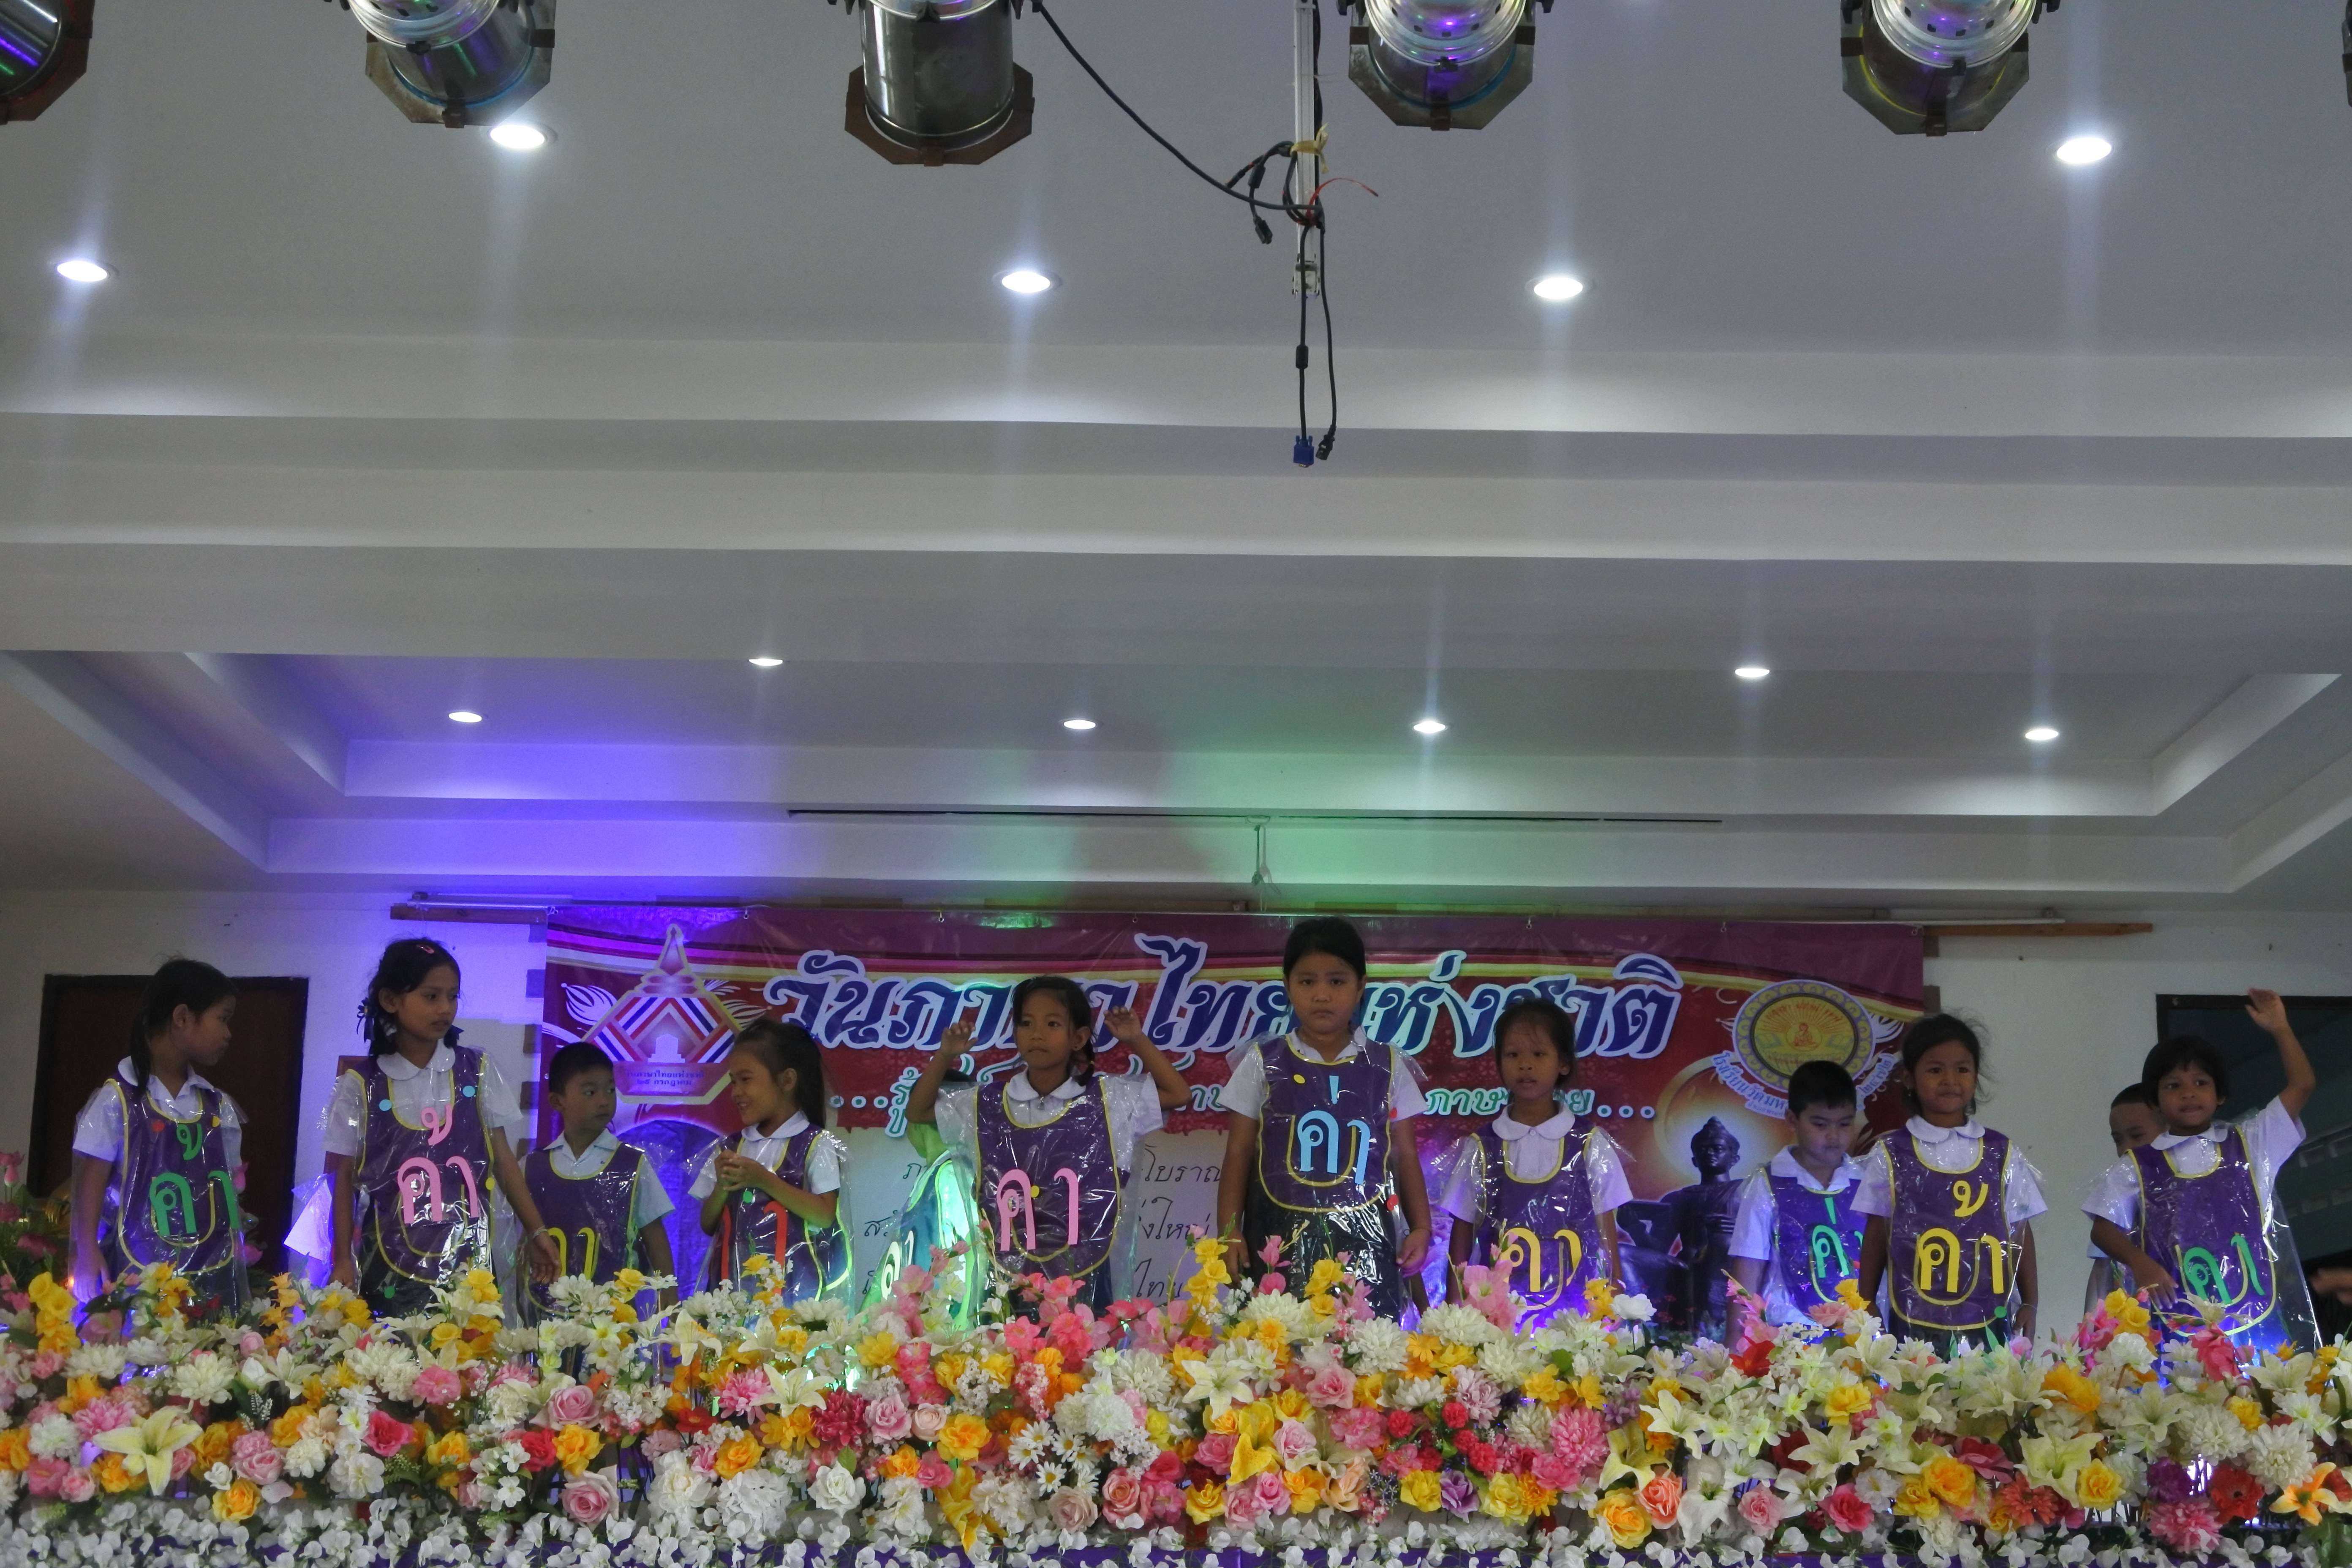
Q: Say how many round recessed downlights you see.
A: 11